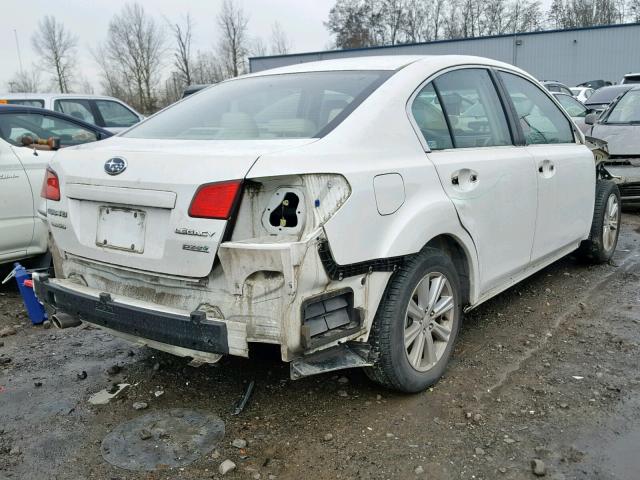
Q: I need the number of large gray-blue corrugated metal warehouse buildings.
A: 1